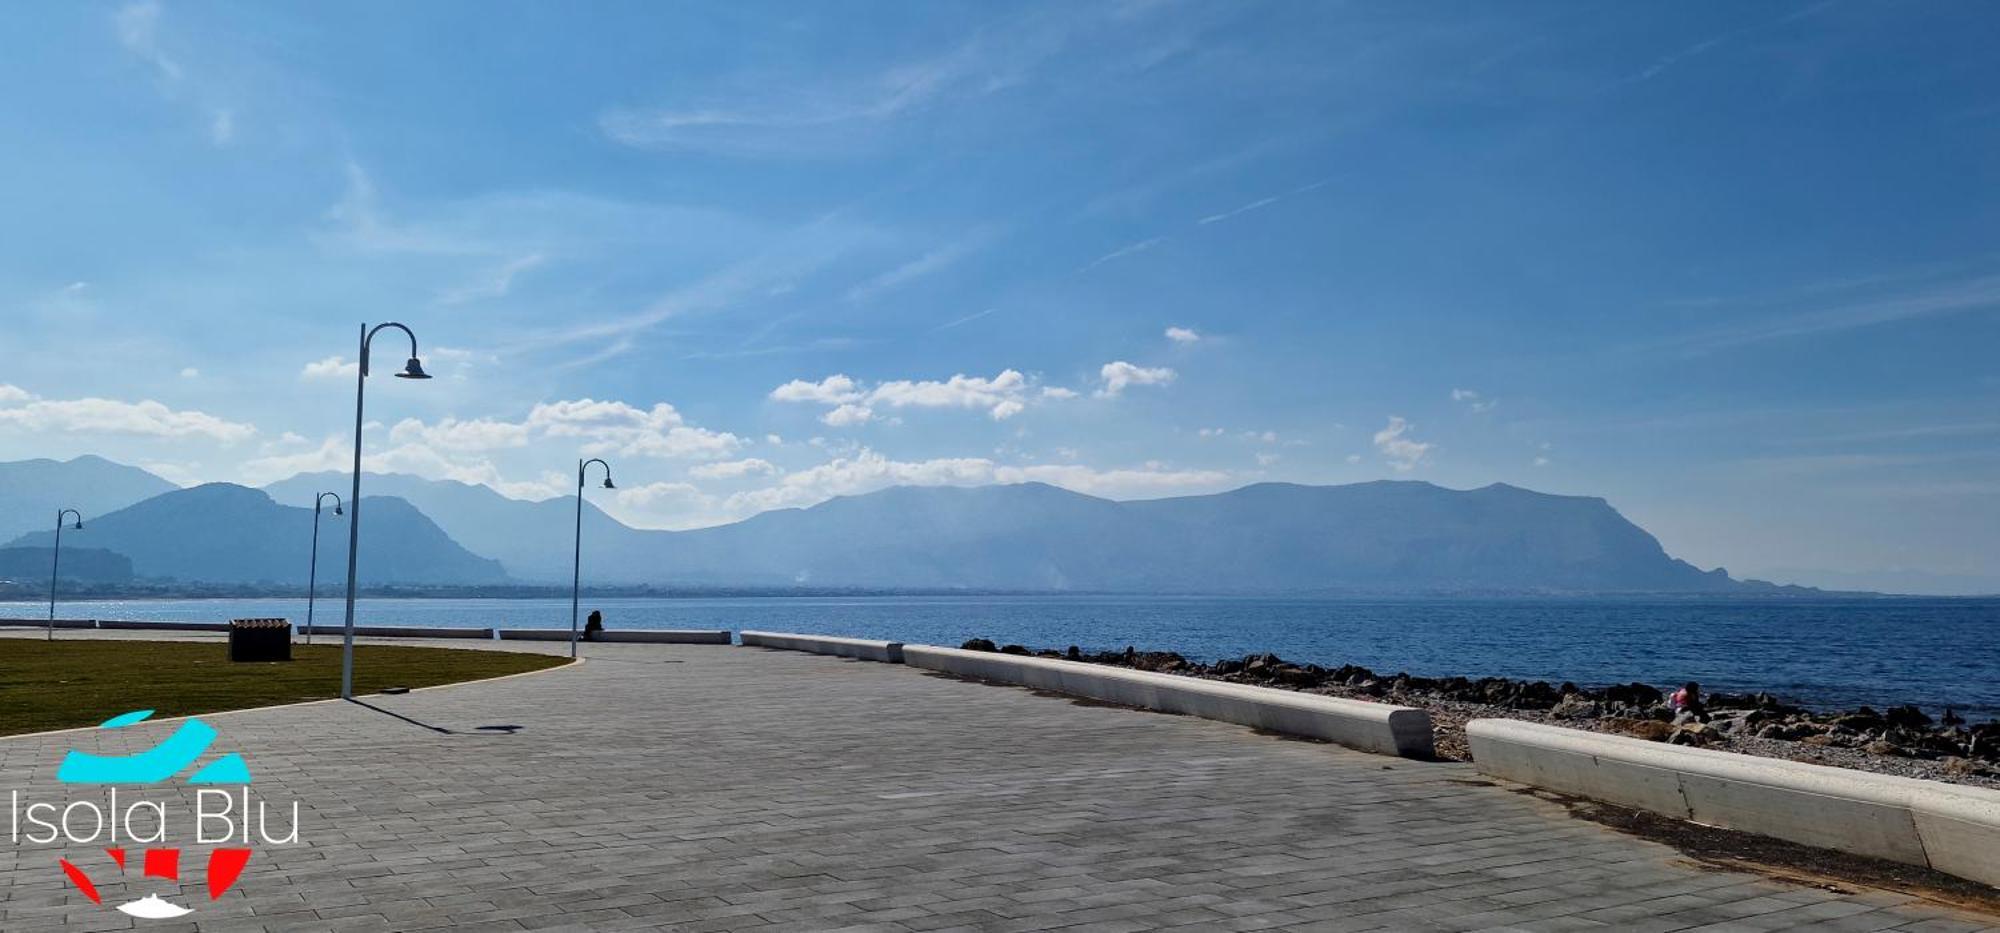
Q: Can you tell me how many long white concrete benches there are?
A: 7